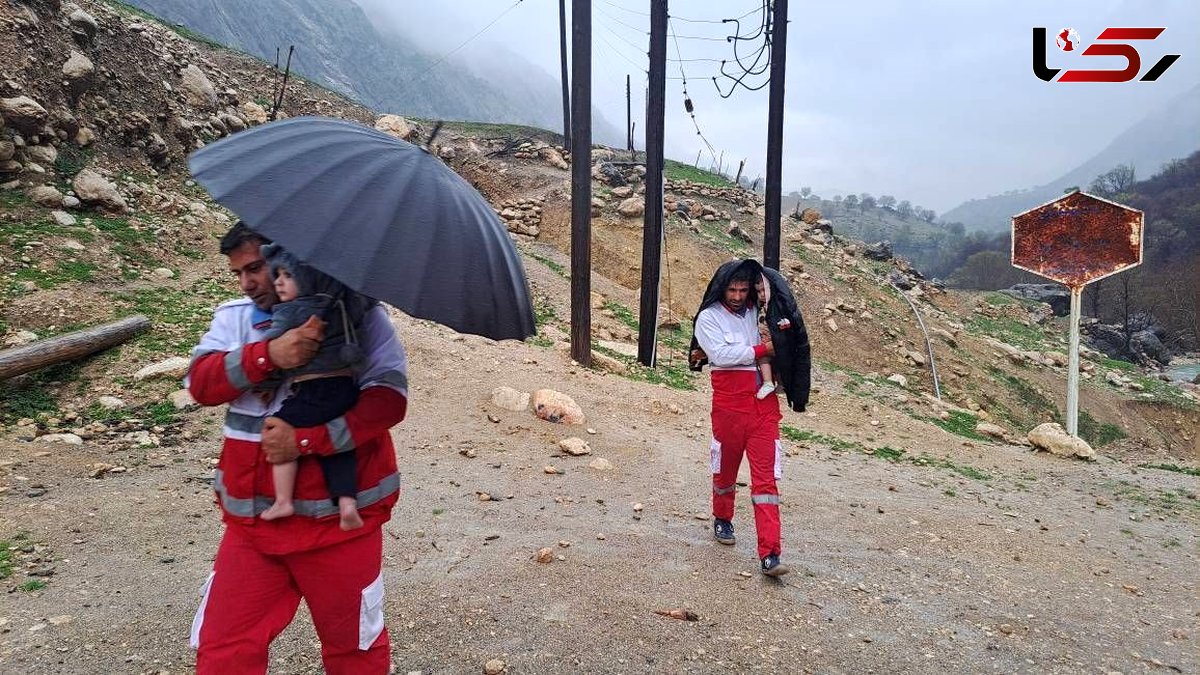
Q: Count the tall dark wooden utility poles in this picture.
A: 4